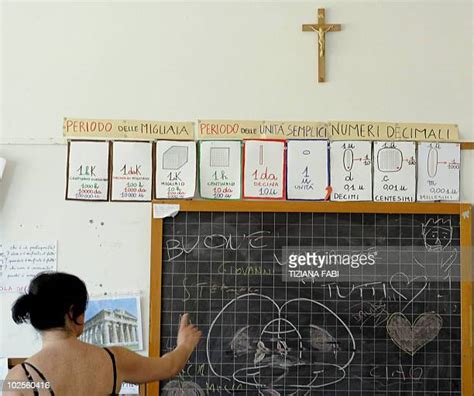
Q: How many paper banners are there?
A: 3